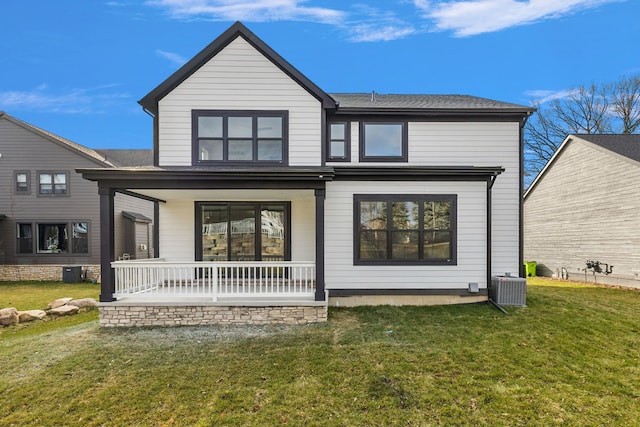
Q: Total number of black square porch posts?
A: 2